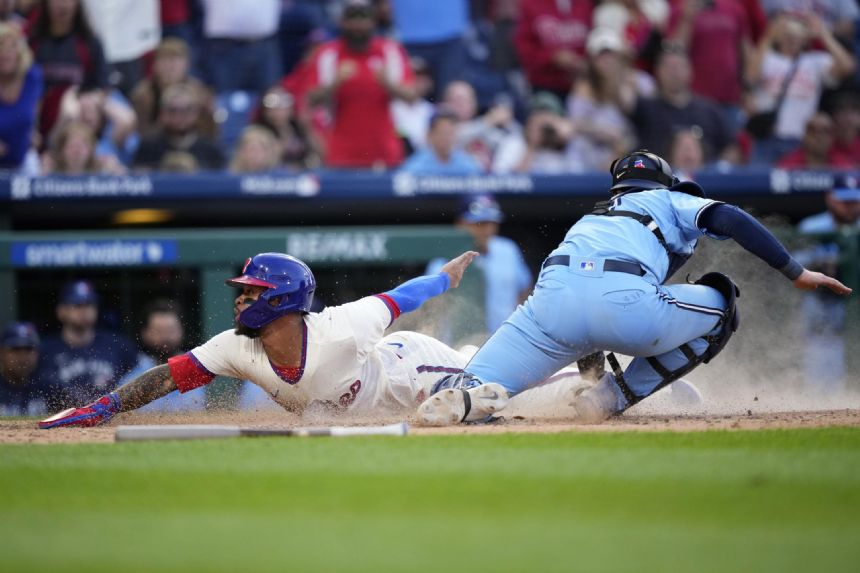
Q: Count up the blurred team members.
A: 5